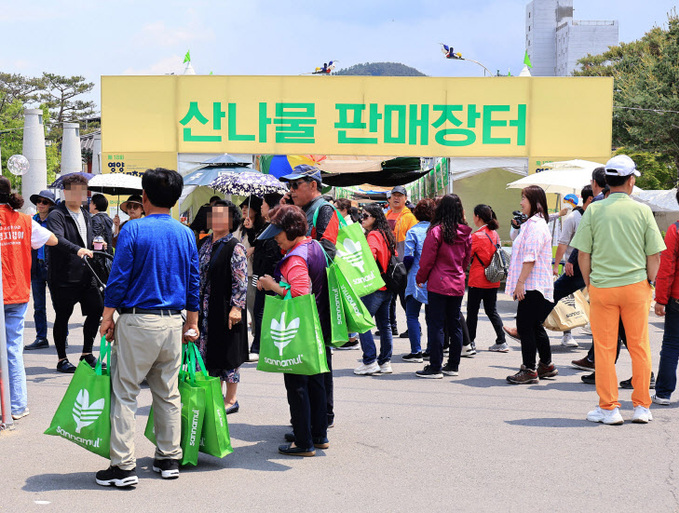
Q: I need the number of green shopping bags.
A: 7